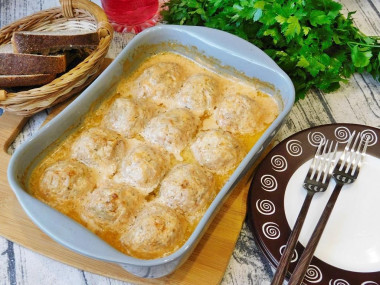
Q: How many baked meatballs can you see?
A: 12